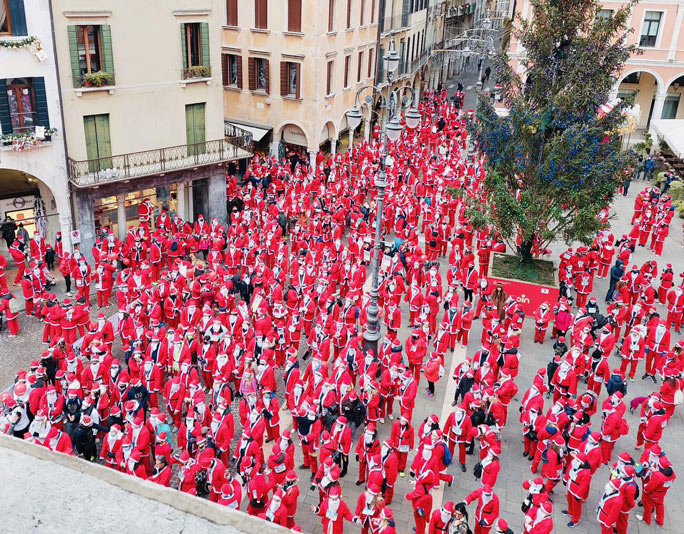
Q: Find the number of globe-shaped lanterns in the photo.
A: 4